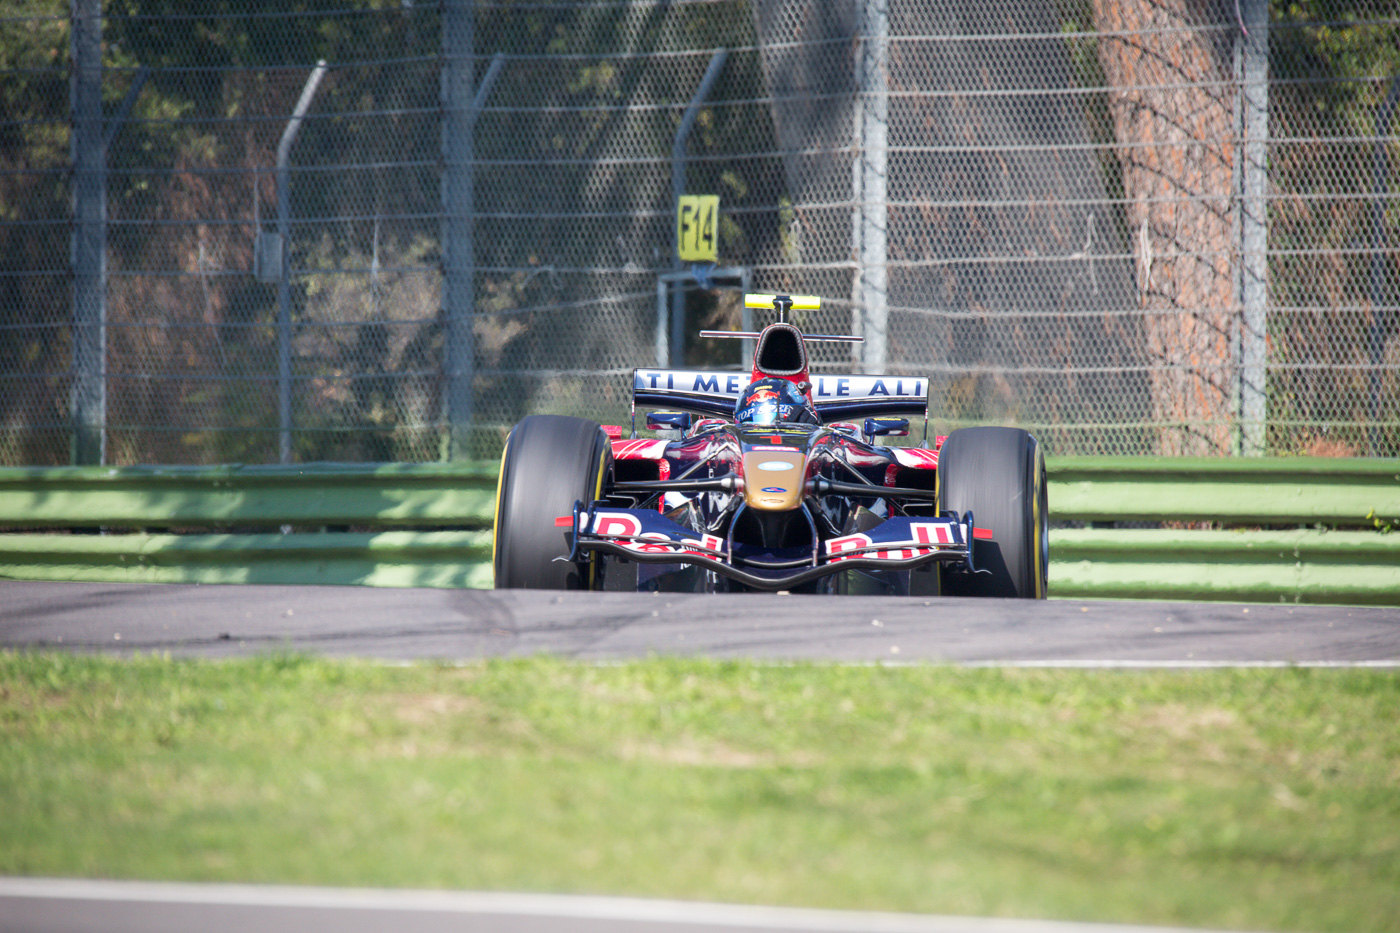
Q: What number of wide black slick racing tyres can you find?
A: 2